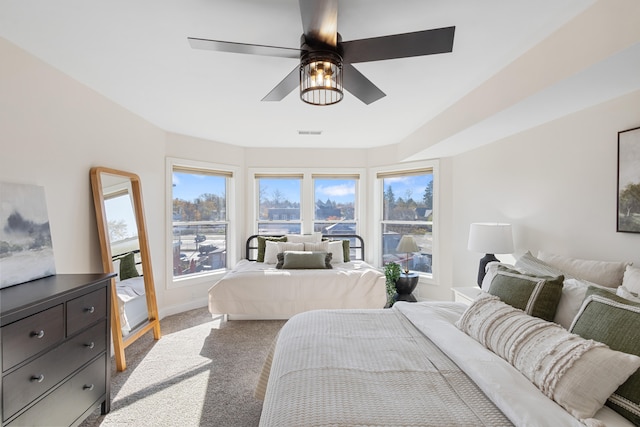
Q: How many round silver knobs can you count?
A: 5